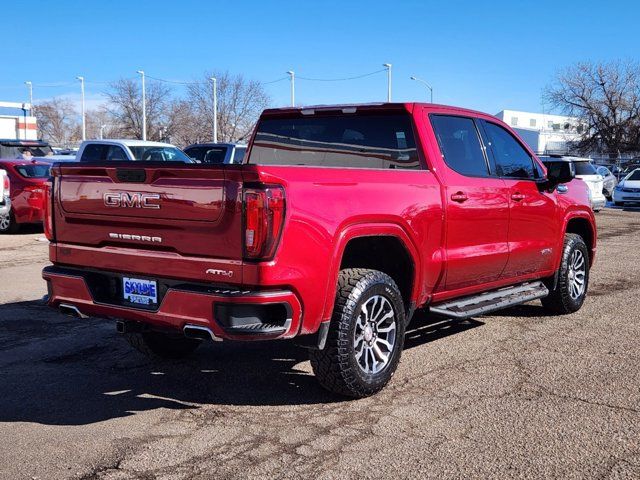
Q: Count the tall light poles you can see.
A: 7